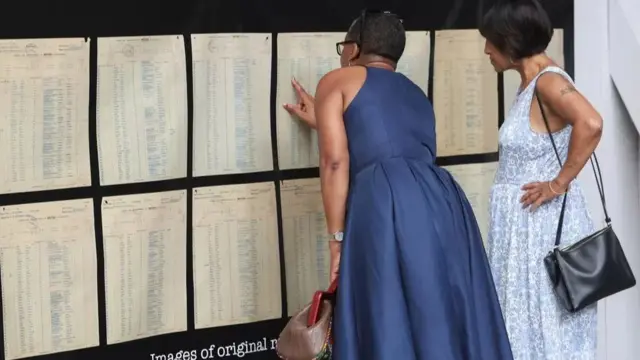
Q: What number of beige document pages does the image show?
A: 12